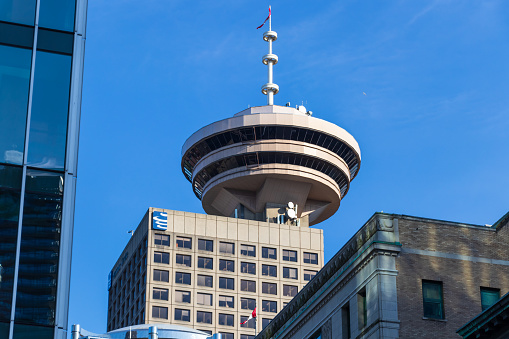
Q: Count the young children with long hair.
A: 0